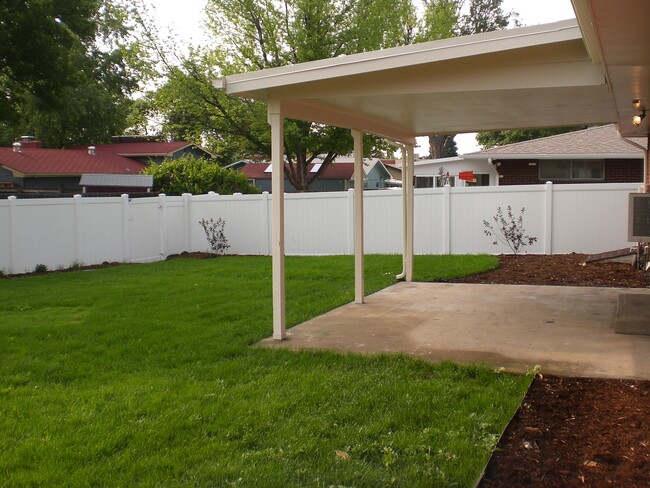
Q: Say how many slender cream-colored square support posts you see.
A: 3